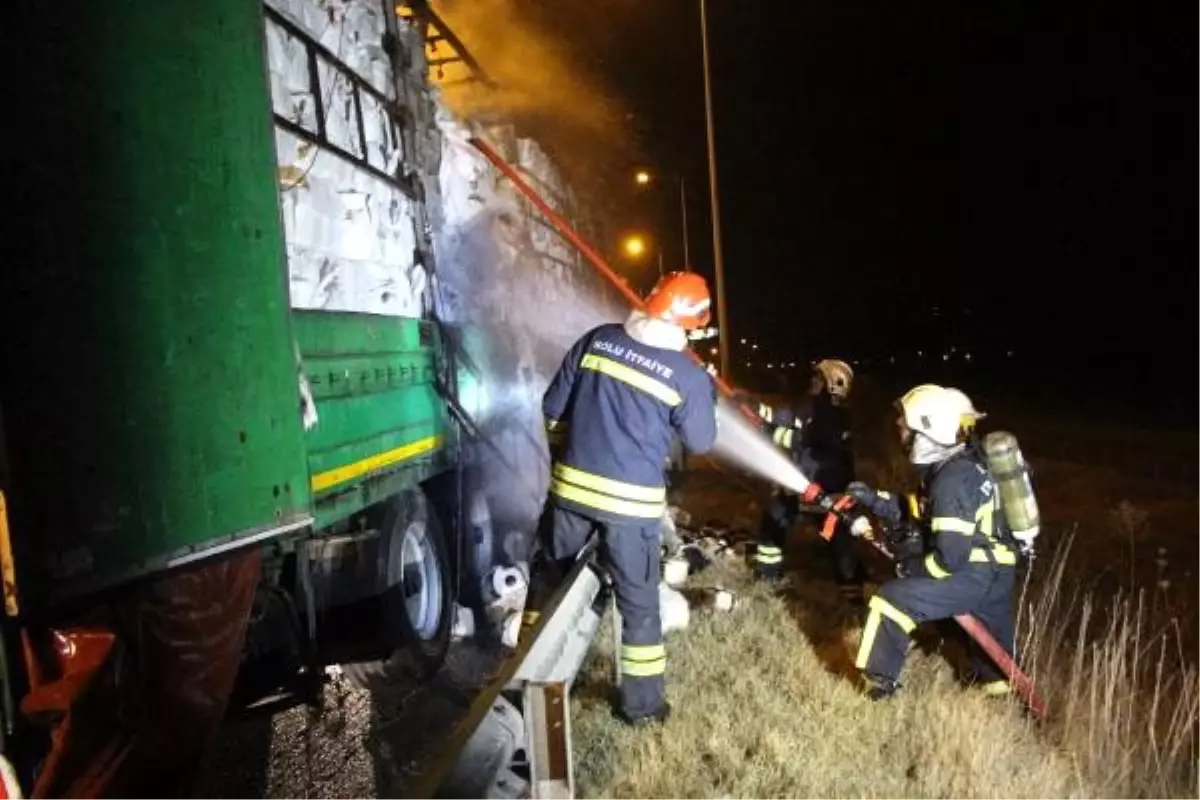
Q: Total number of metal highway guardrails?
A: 1